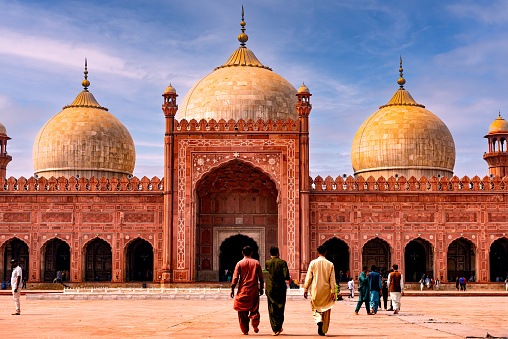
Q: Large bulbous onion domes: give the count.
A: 3